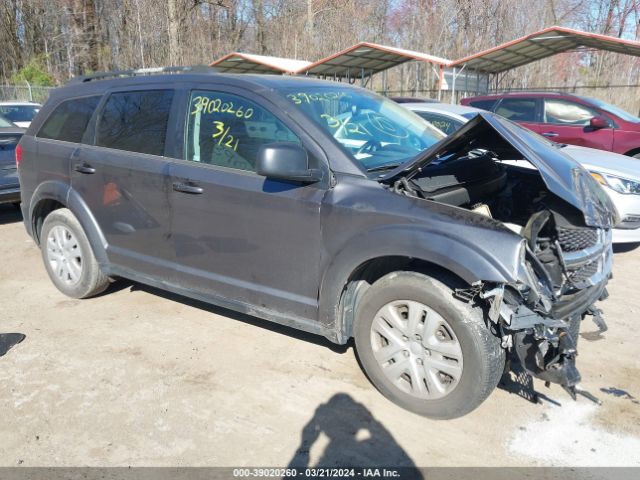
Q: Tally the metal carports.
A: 3